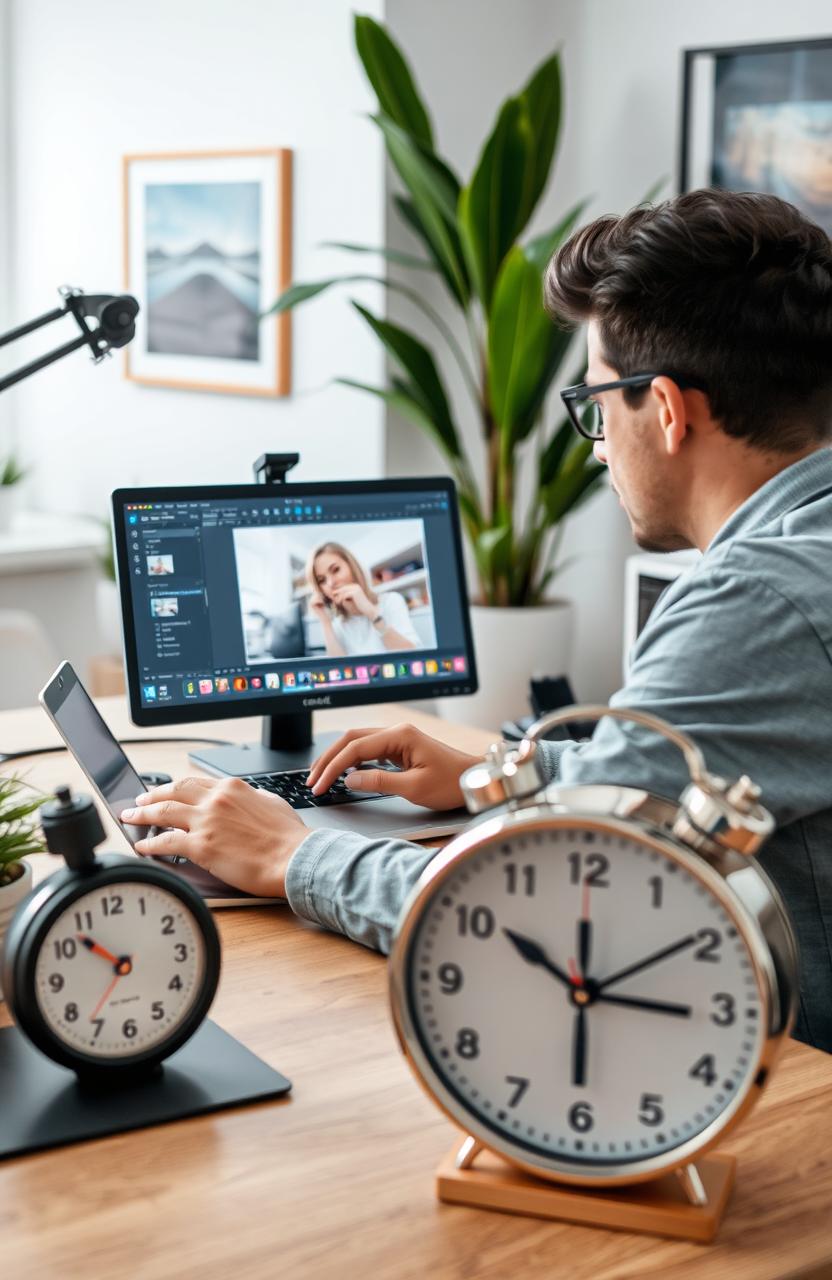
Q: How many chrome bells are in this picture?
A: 2